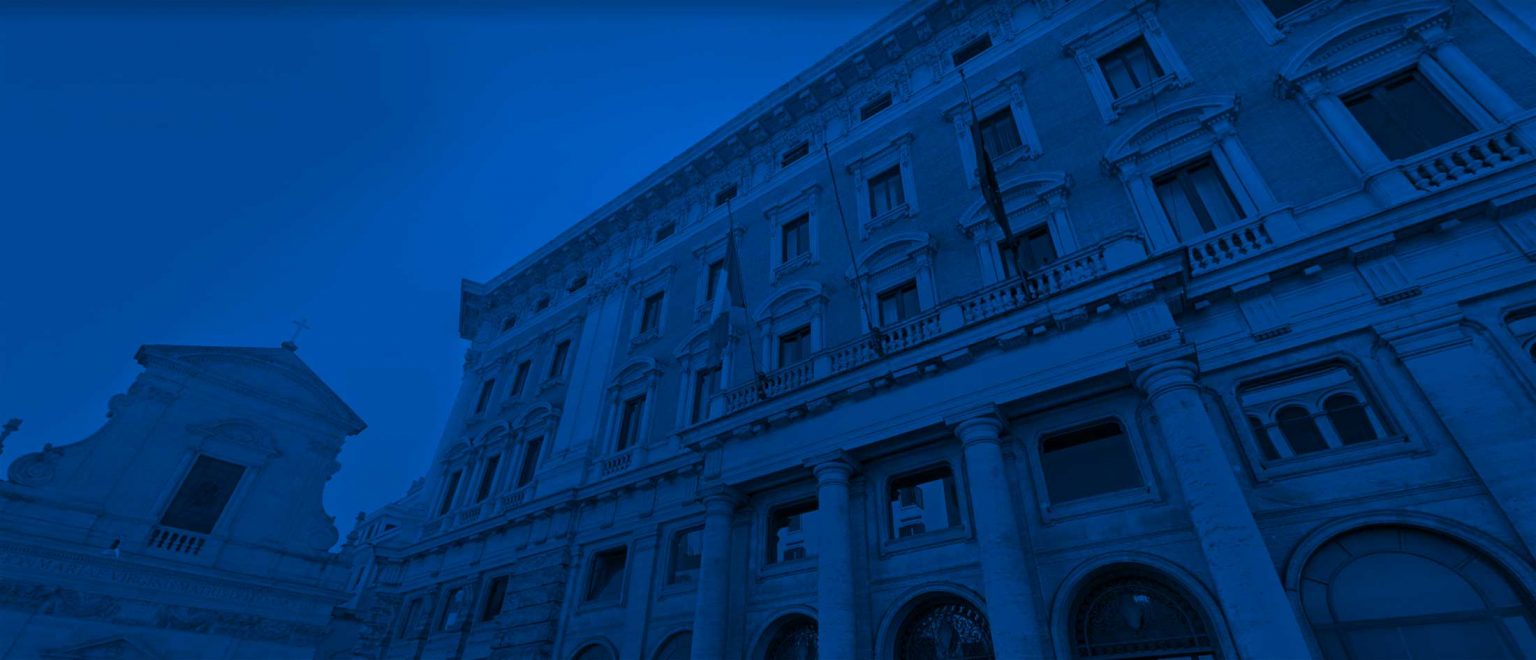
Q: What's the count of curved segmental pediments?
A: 11